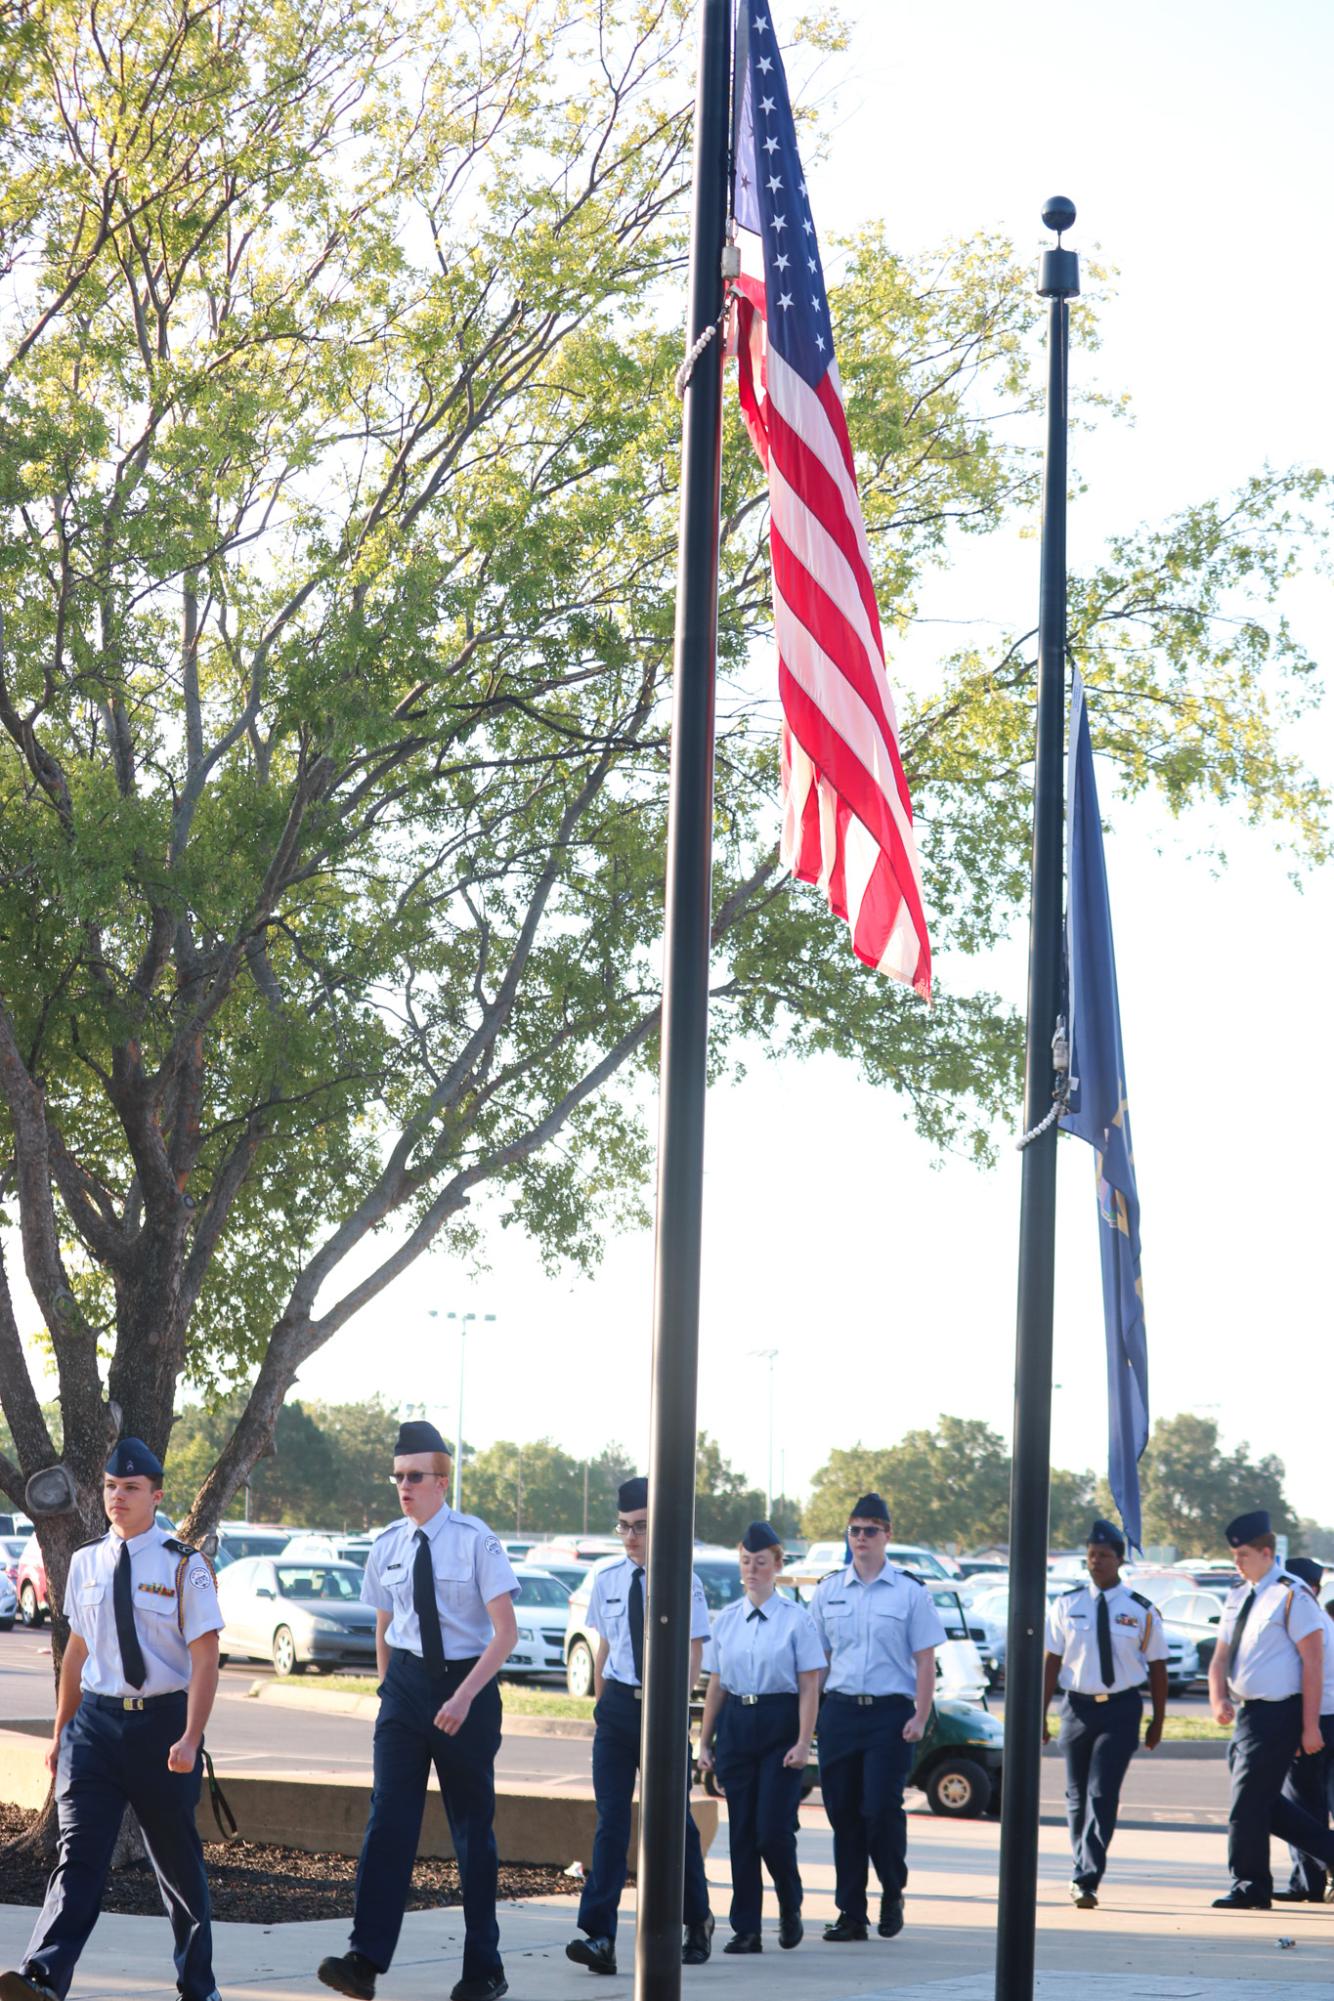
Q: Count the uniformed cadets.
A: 8